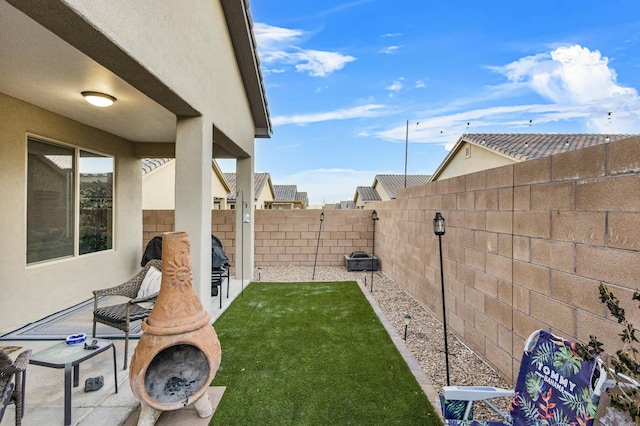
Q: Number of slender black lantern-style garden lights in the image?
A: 3